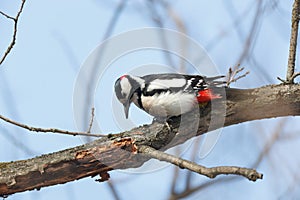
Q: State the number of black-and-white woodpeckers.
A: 1